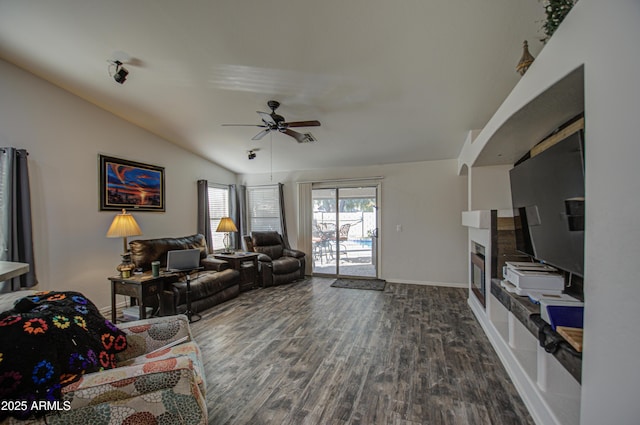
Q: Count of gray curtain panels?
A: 5